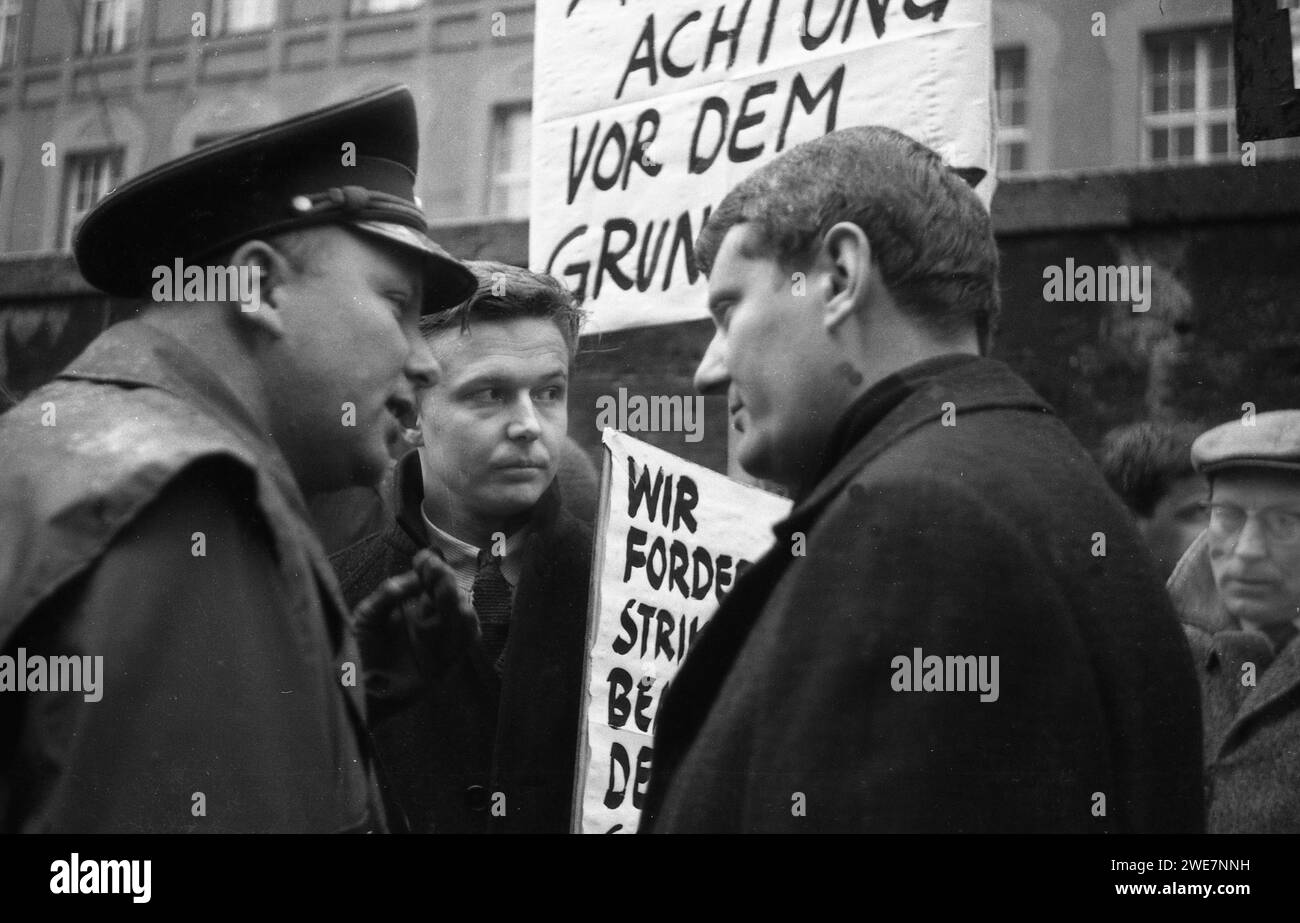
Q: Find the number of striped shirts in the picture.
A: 1